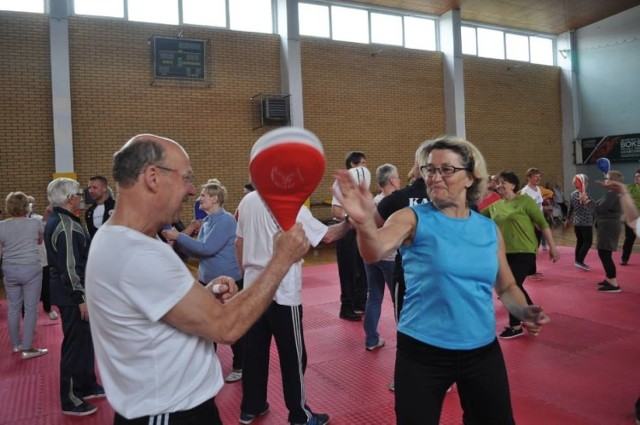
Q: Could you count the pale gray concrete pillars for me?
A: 4